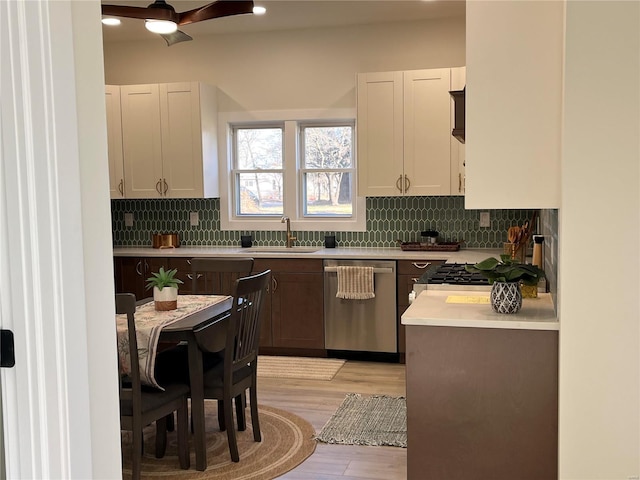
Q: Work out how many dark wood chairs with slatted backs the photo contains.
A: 3